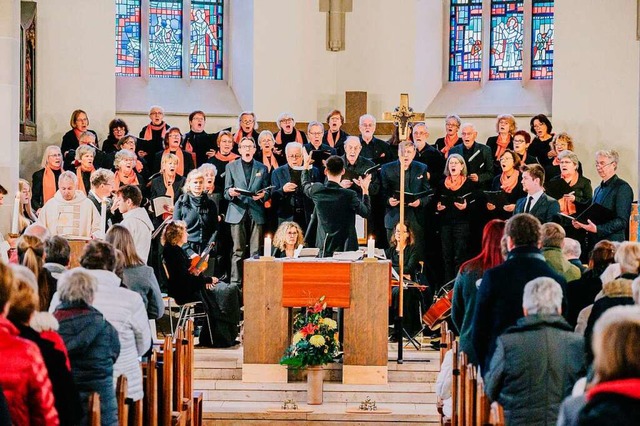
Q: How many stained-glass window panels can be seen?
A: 6